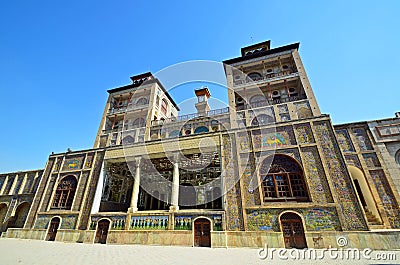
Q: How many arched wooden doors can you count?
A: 4